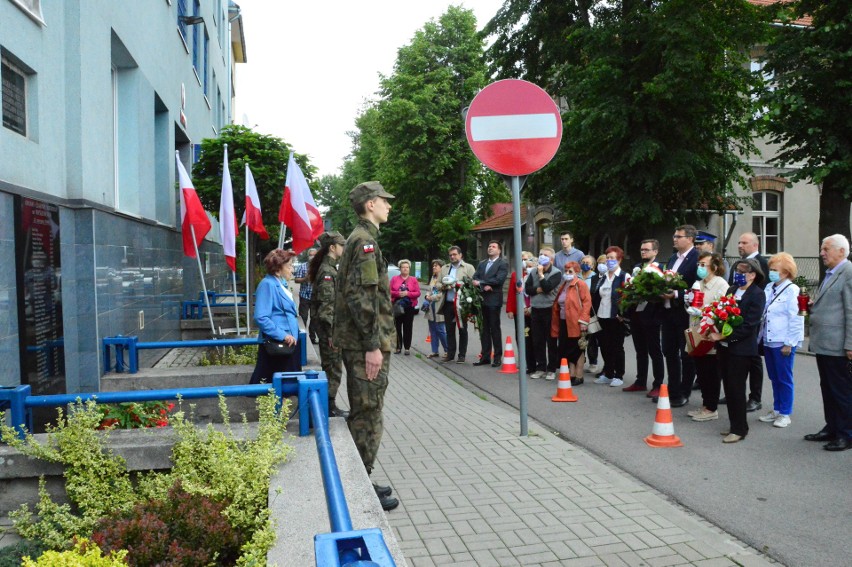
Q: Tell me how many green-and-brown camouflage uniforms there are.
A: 2